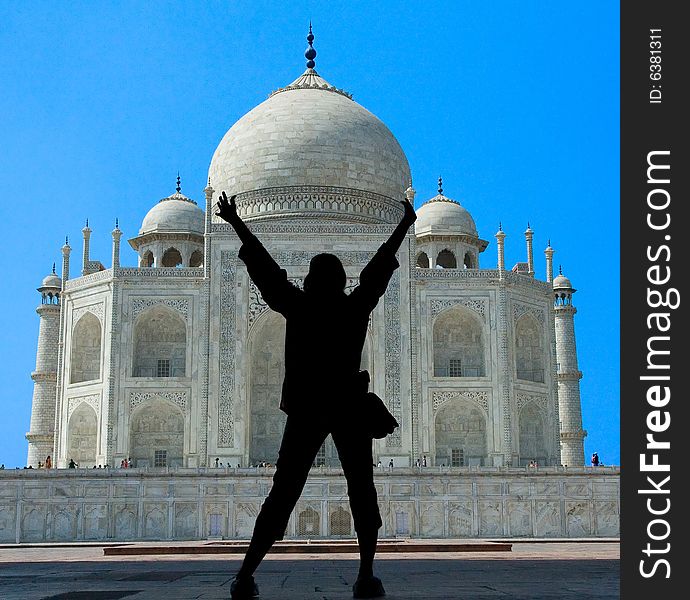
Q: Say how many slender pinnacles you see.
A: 8